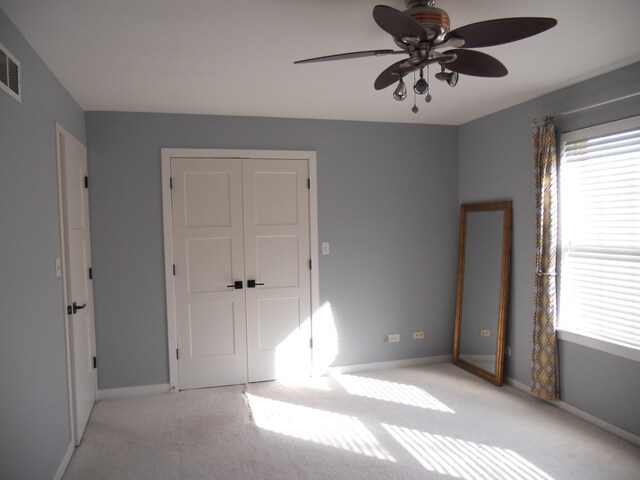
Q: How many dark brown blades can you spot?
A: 5